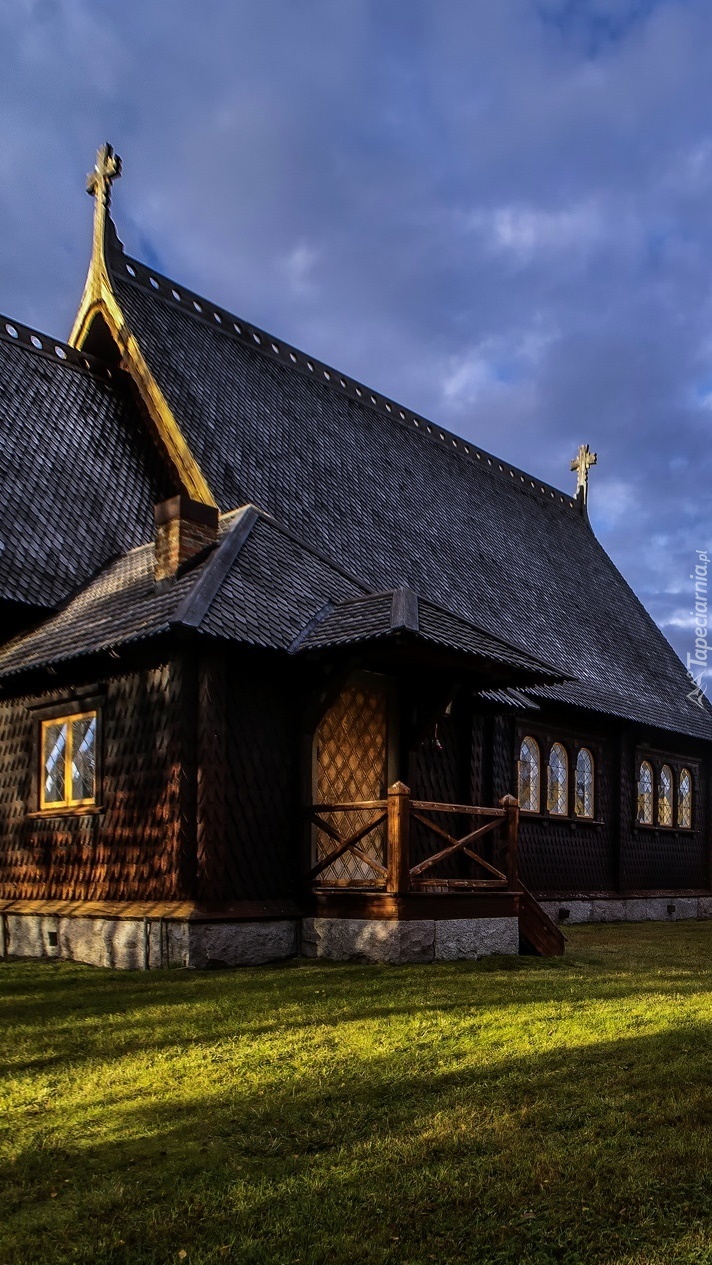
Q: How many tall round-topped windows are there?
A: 6